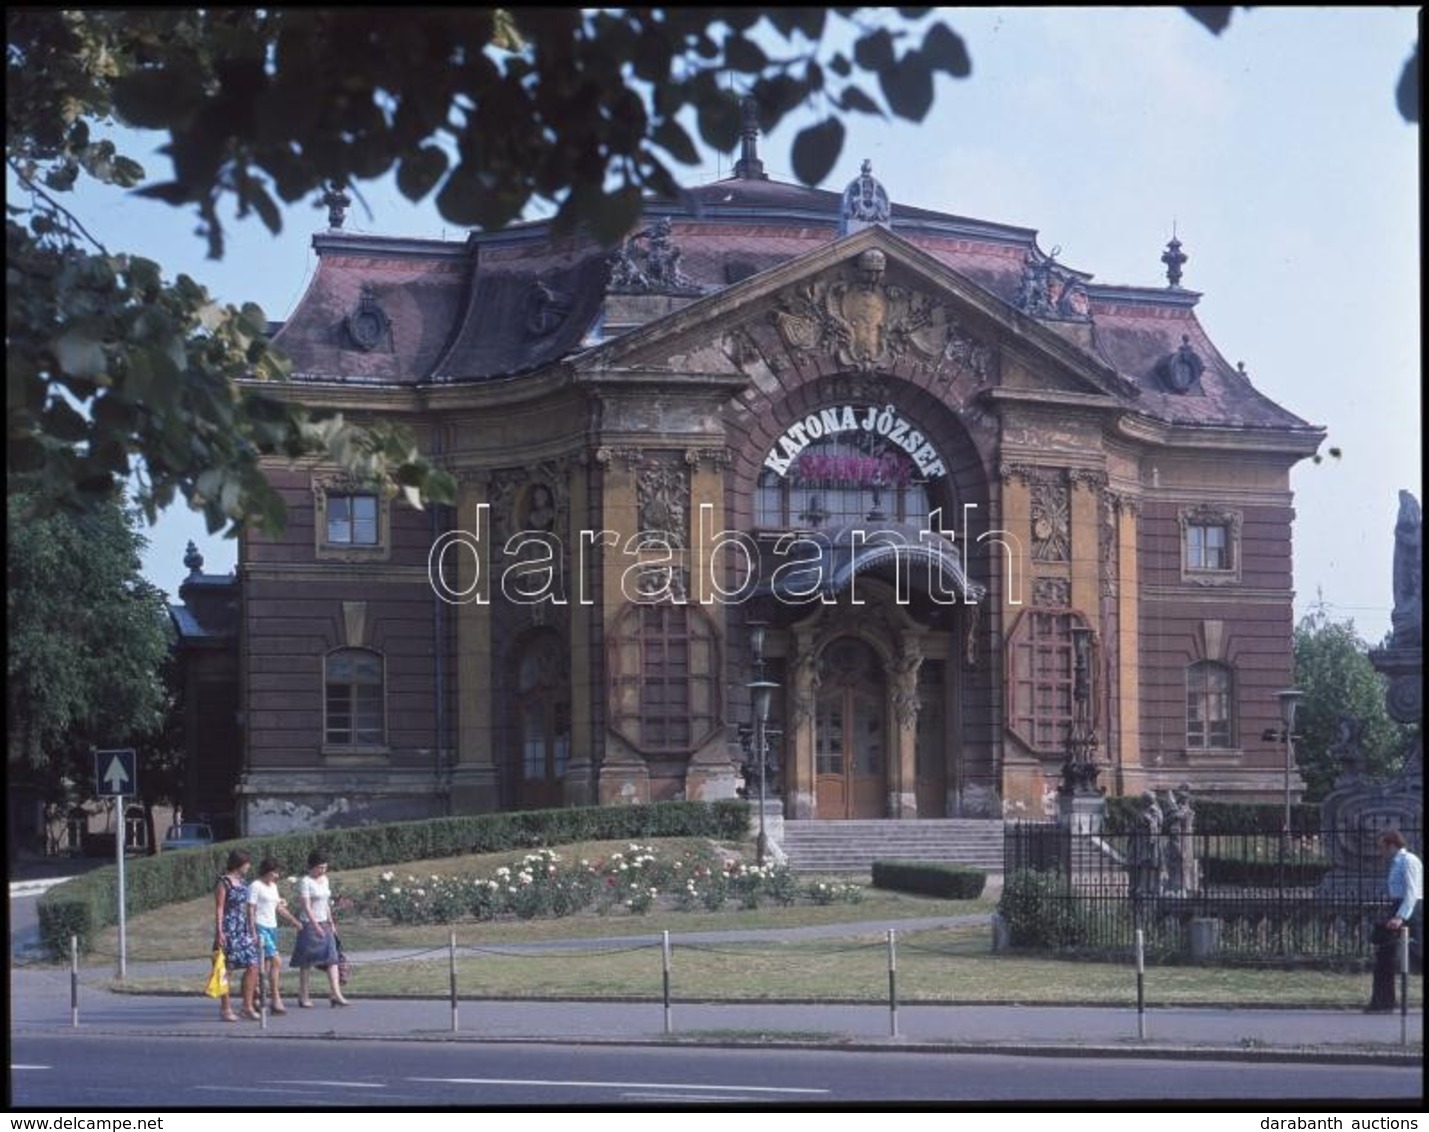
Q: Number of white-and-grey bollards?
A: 7